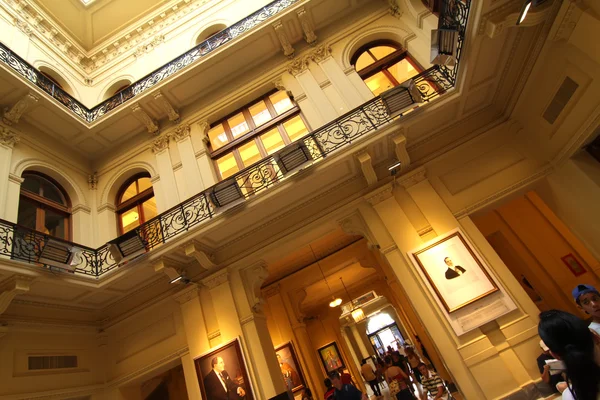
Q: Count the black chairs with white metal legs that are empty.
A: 0